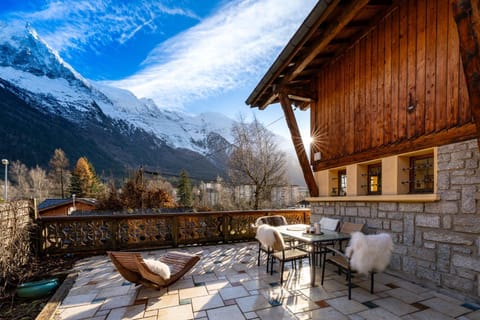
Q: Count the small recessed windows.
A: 3